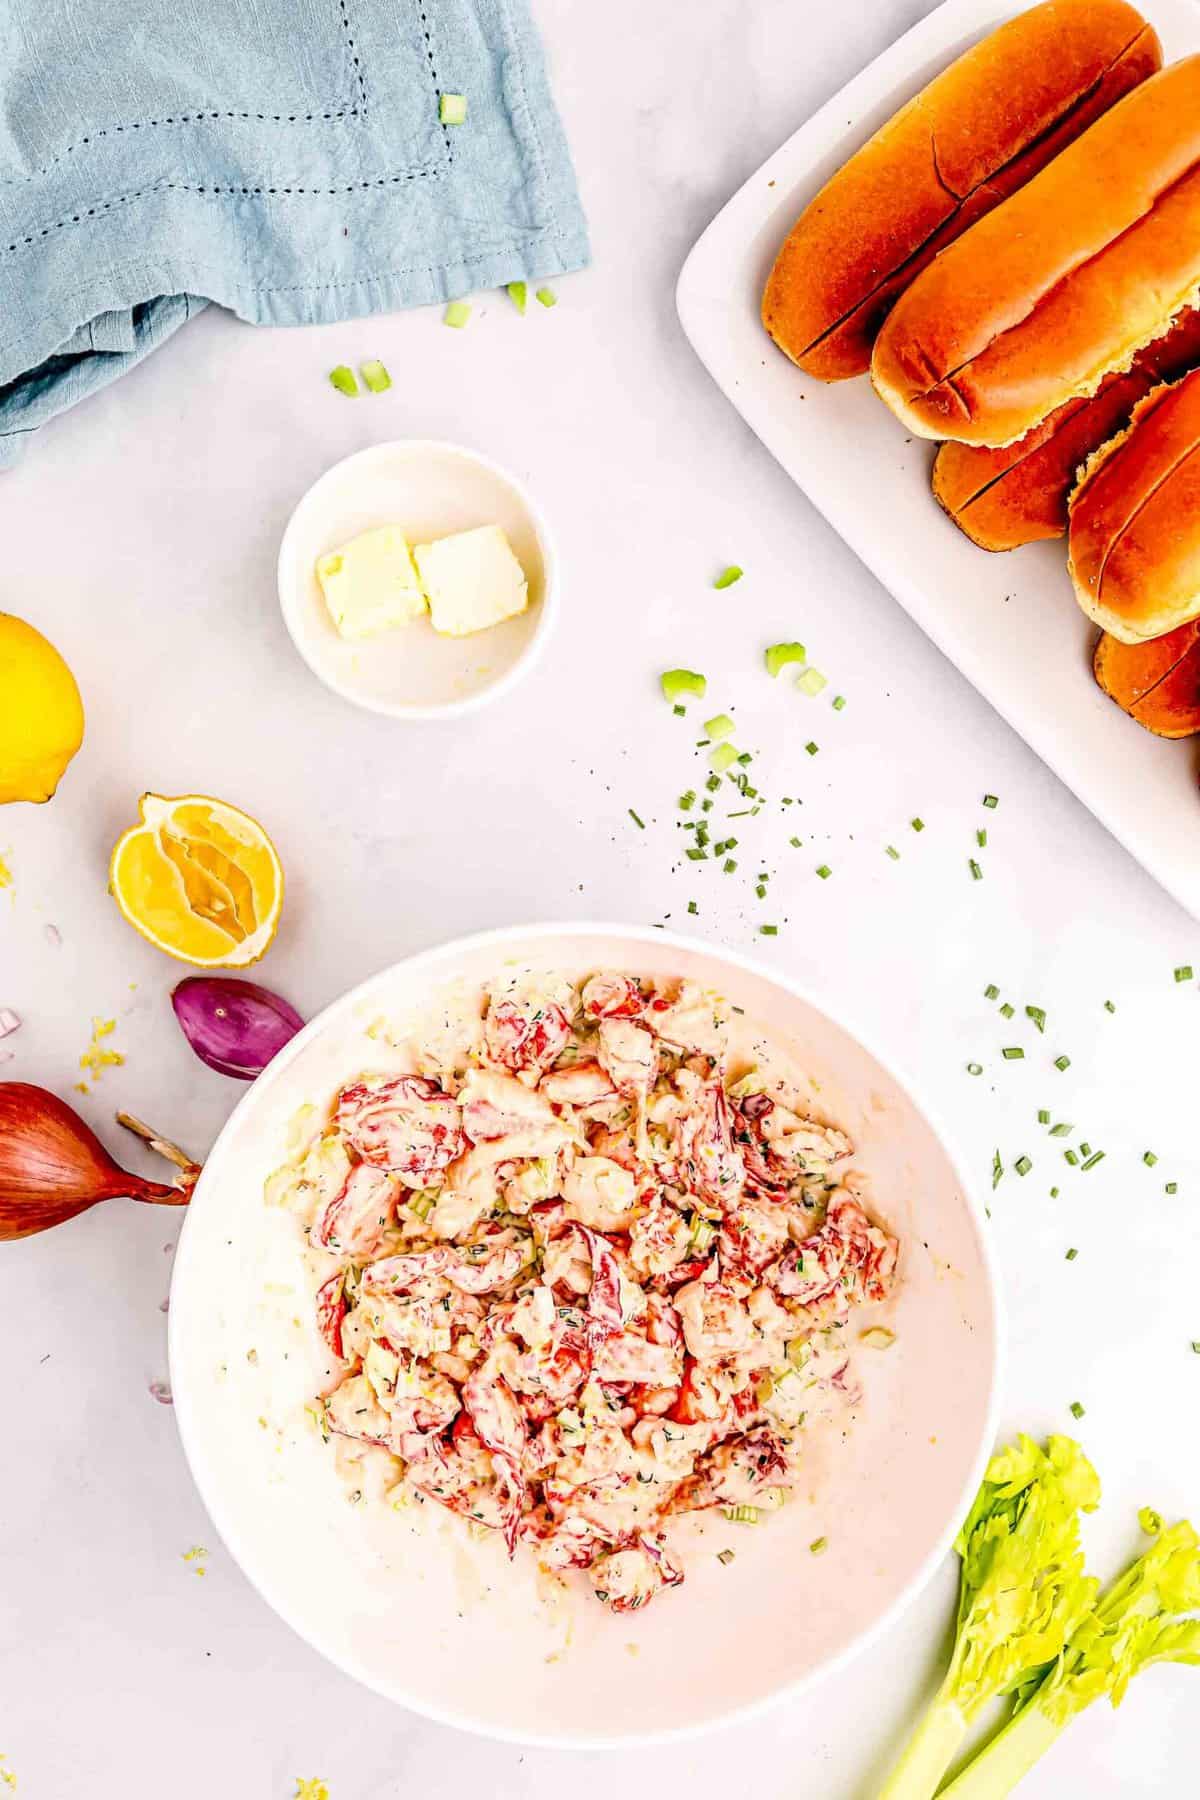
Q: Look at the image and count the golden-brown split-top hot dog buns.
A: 5